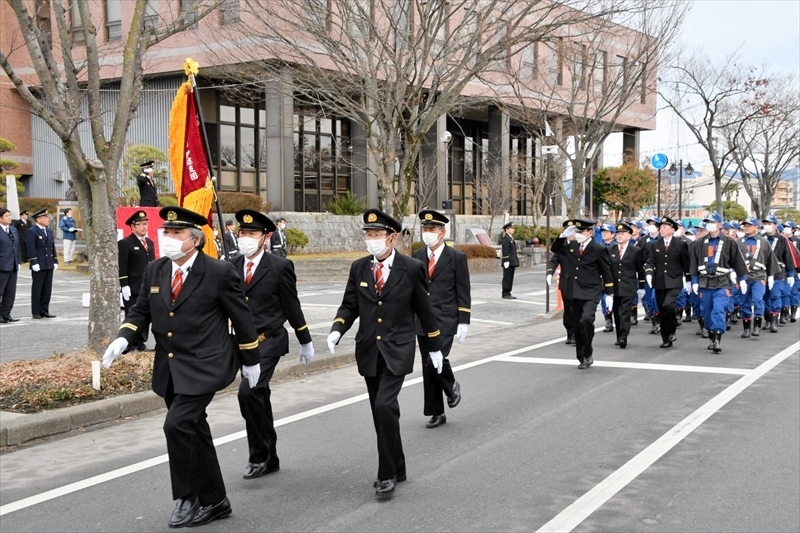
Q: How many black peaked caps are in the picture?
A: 13